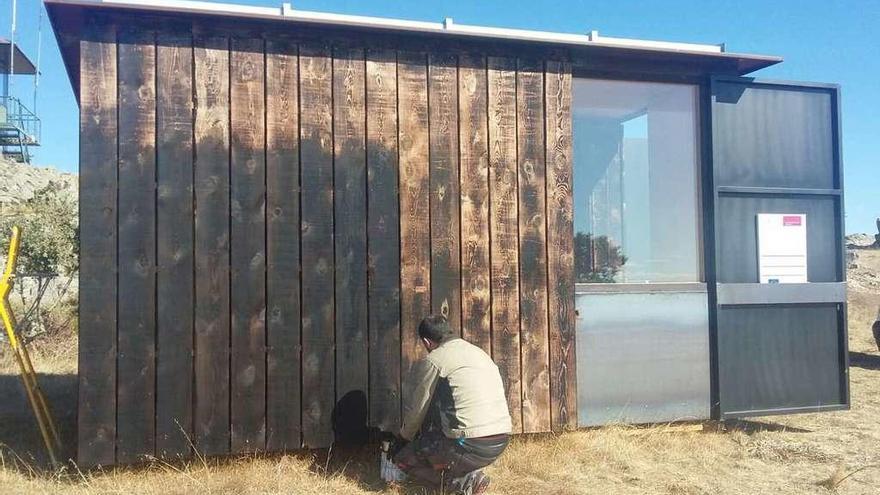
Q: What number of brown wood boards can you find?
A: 15